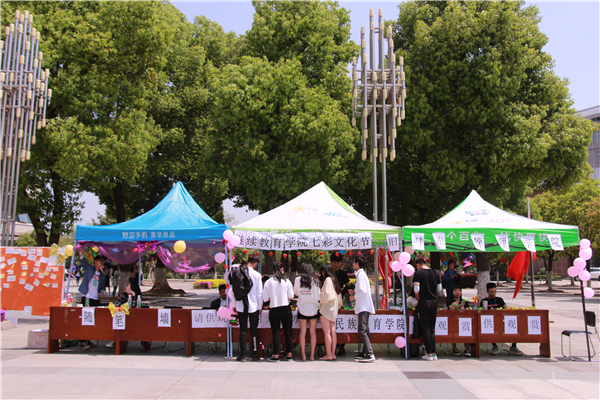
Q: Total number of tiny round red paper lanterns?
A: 10